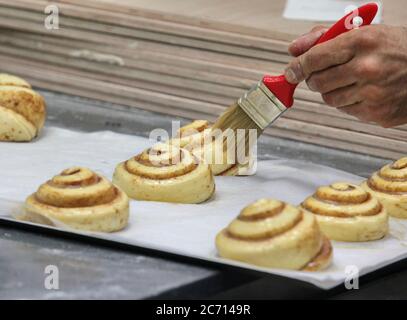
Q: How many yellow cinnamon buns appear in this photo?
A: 7